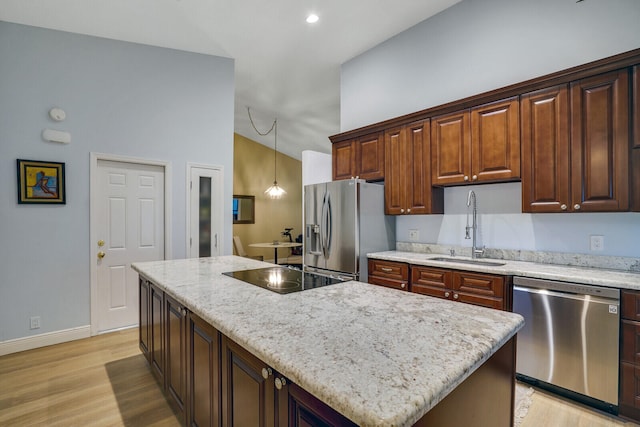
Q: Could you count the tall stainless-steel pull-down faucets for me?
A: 1